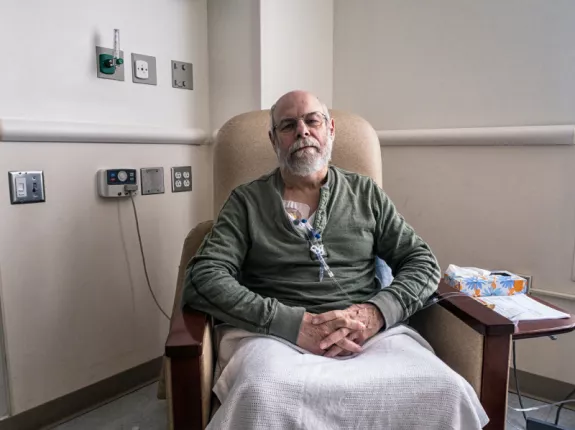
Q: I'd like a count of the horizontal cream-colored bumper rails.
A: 2